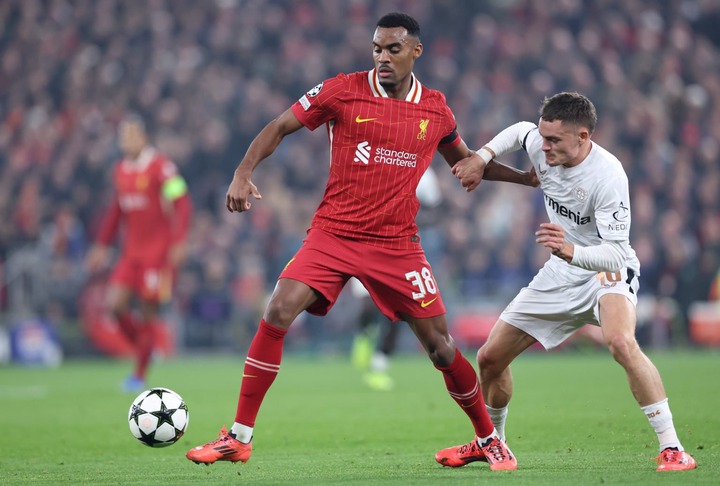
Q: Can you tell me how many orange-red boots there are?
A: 4